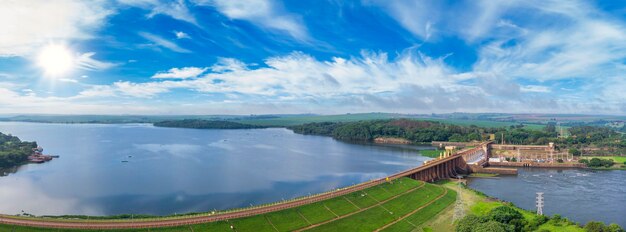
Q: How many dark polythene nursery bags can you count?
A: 0